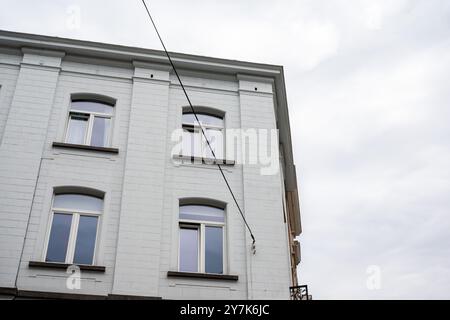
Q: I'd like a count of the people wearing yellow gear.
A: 0